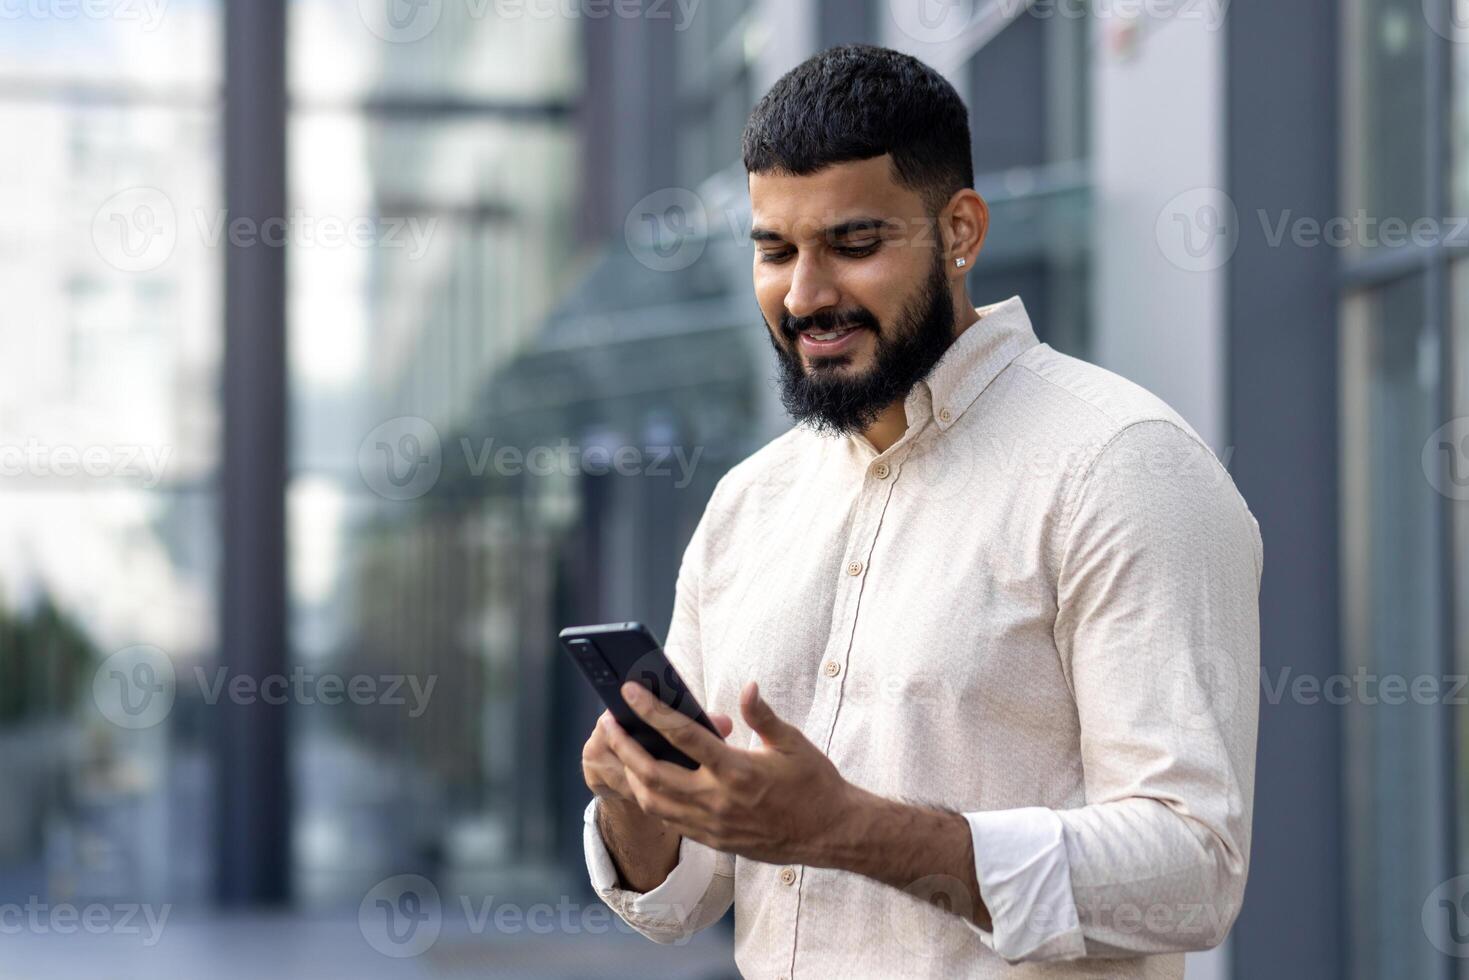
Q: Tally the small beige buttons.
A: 5